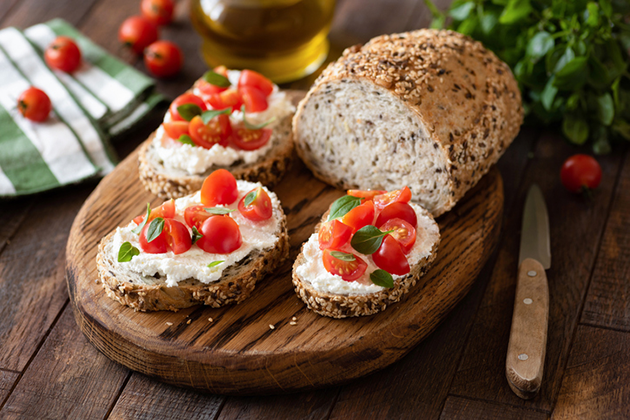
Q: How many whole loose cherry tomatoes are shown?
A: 6